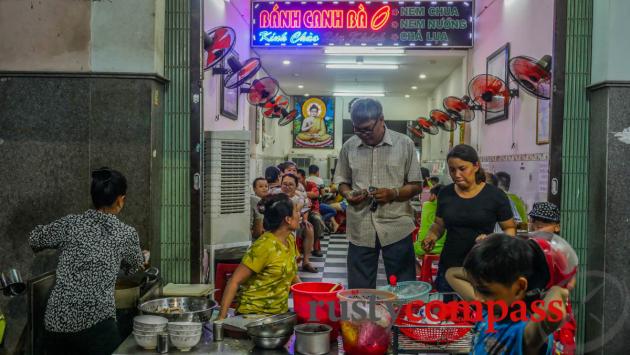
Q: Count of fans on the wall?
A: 11